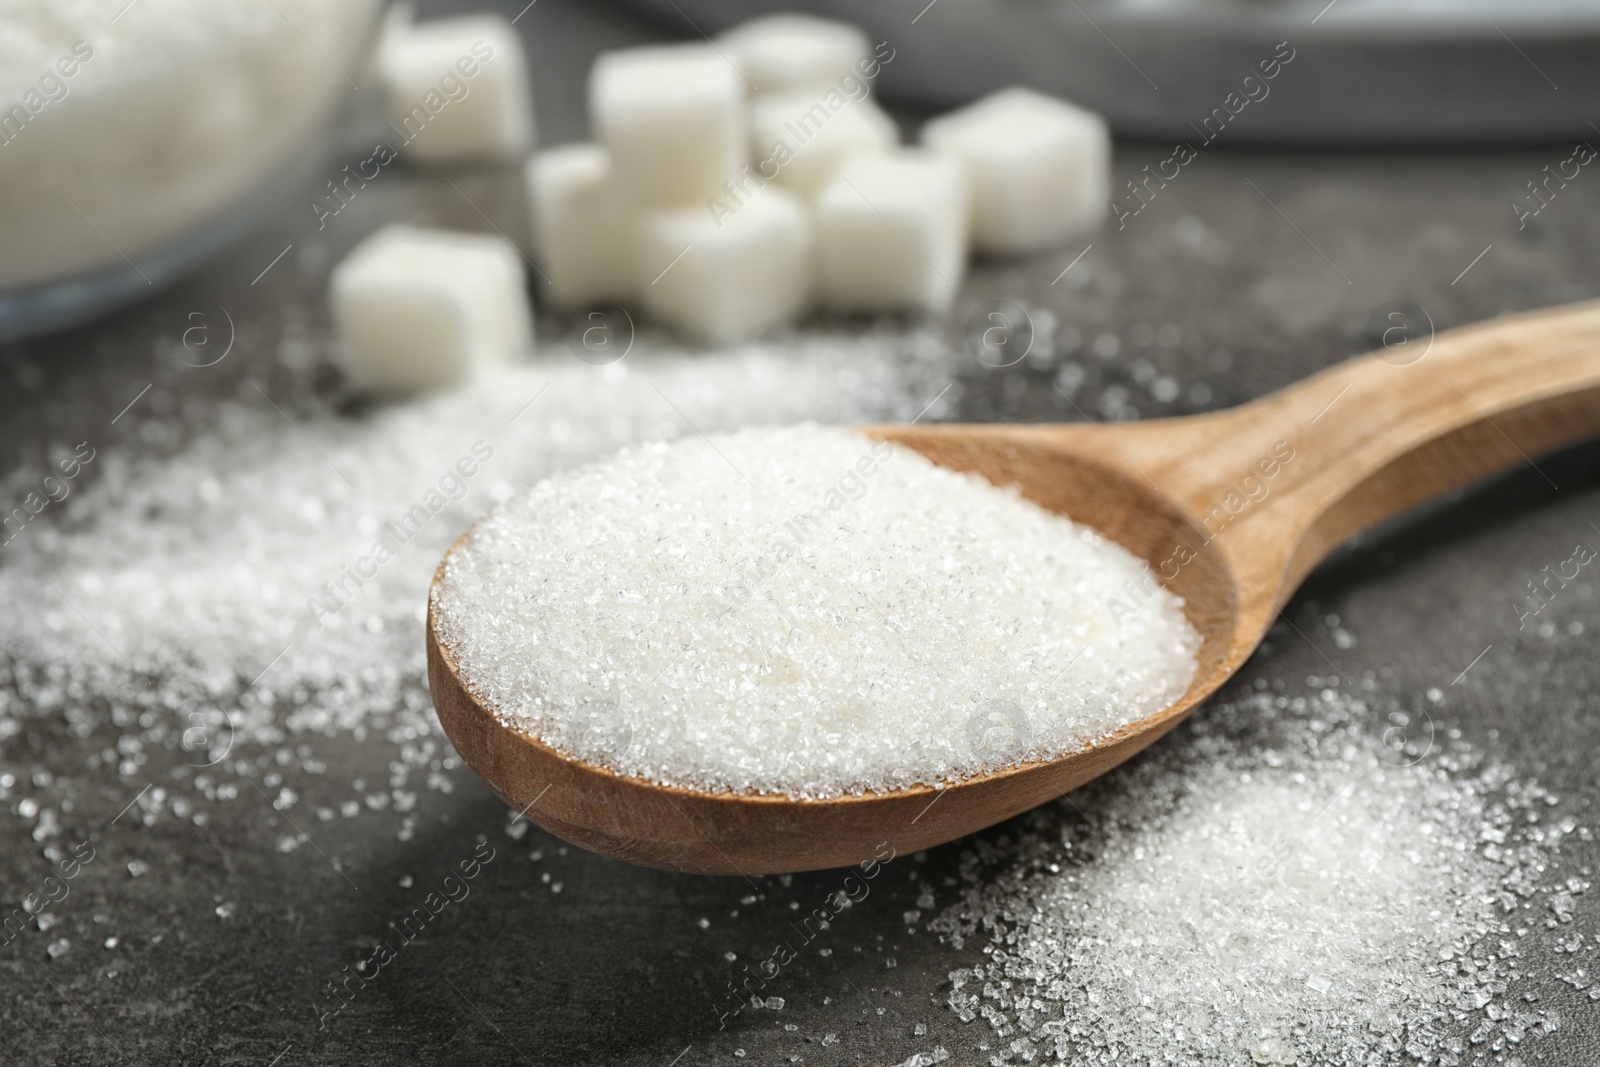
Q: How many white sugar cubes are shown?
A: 9